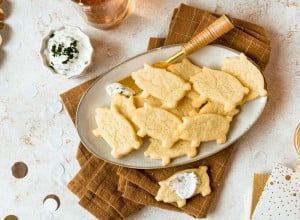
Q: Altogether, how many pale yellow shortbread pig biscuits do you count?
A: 12